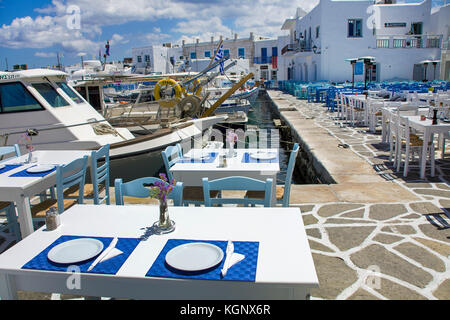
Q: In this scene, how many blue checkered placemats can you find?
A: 6